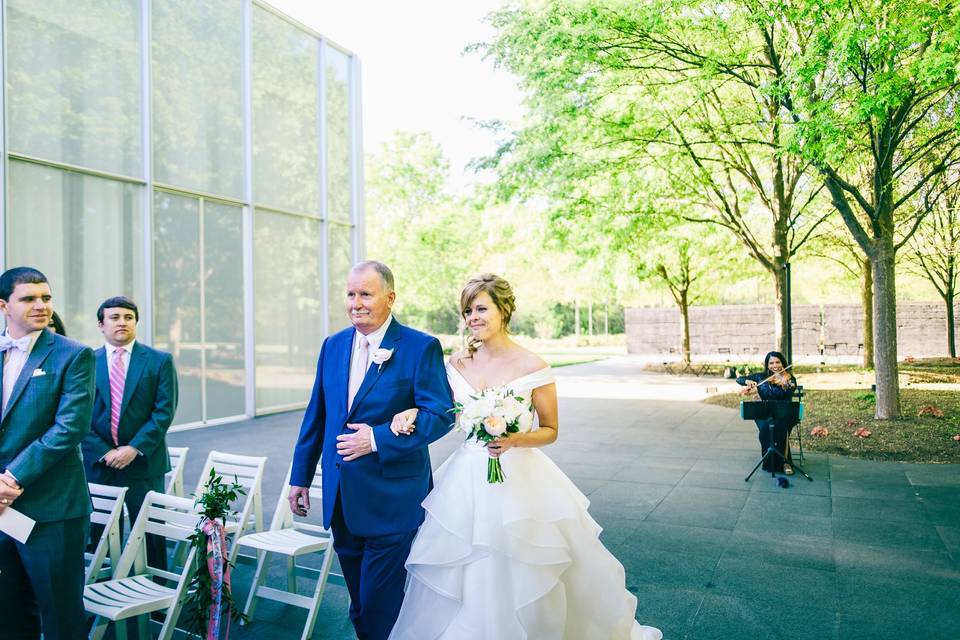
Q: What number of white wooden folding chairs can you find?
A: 5